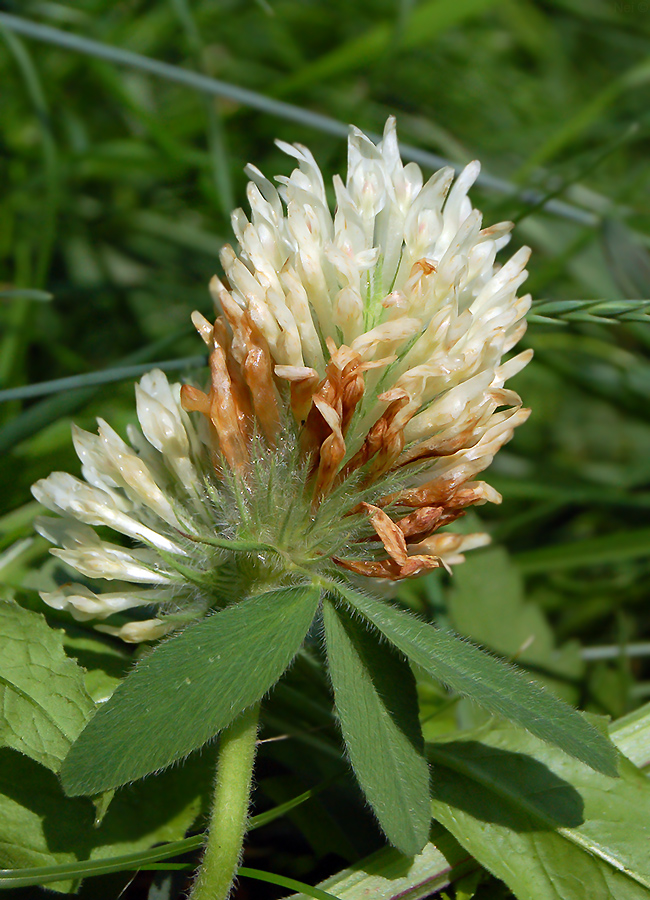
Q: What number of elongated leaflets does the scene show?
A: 3